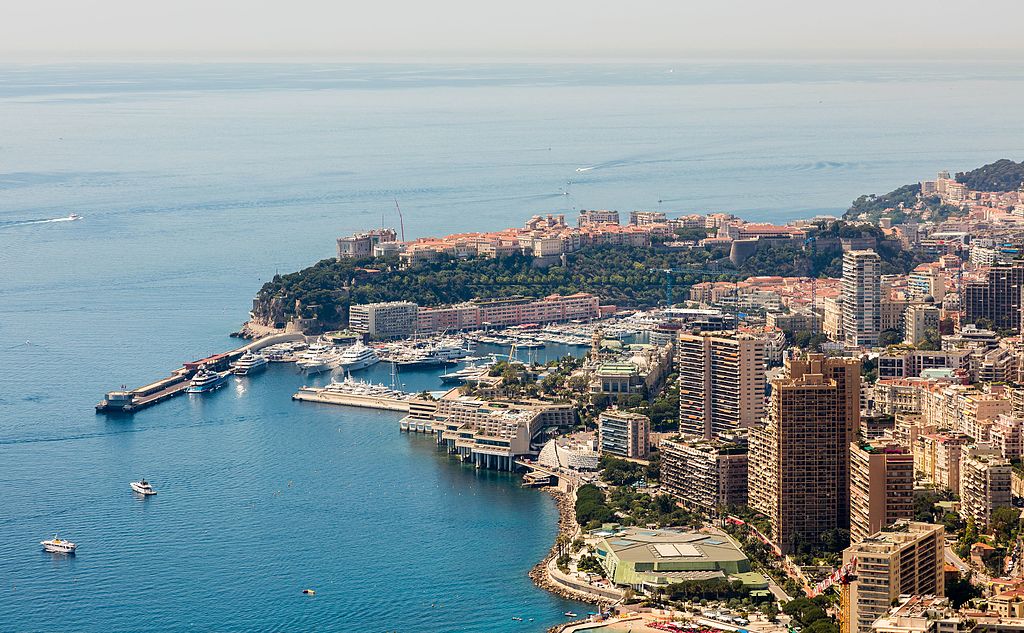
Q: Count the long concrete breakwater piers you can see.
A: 2